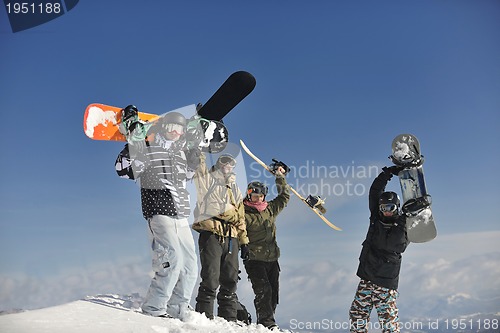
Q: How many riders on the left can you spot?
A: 3